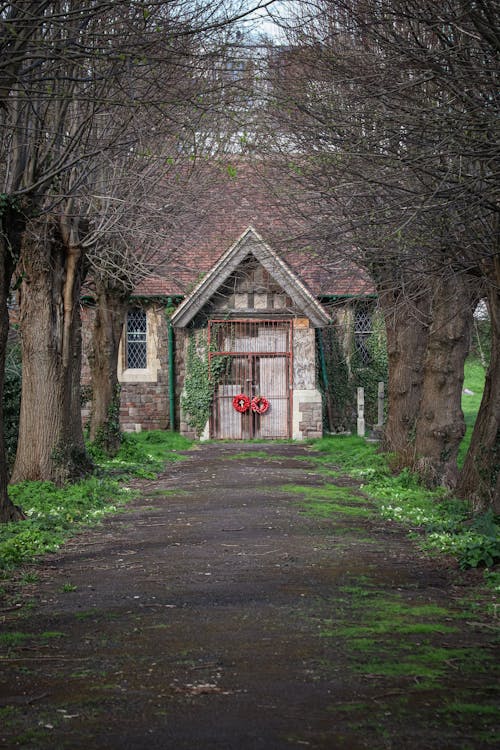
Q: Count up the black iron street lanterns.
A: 0